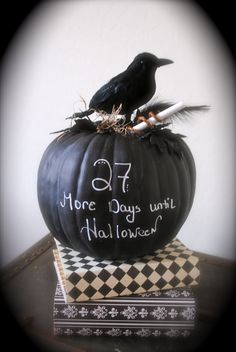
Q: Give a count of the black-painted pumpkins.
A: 1